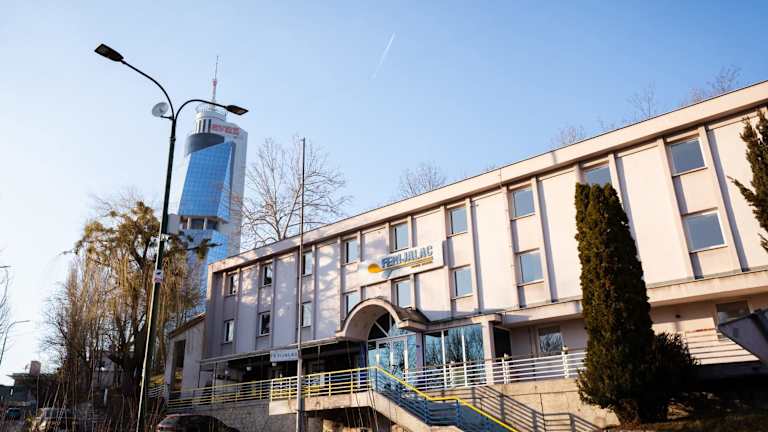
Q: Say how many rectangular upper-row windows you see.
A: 9